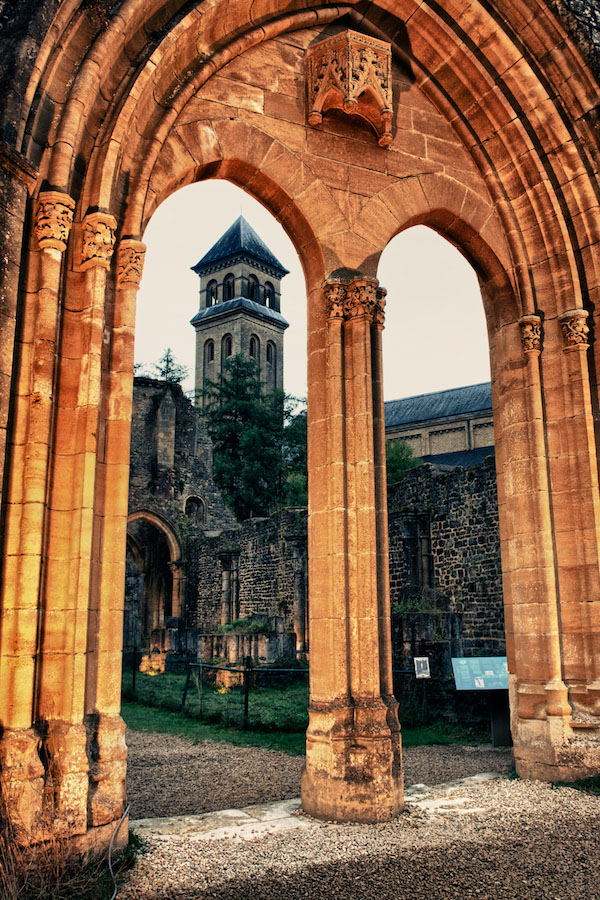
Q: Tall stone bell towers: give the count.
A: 1